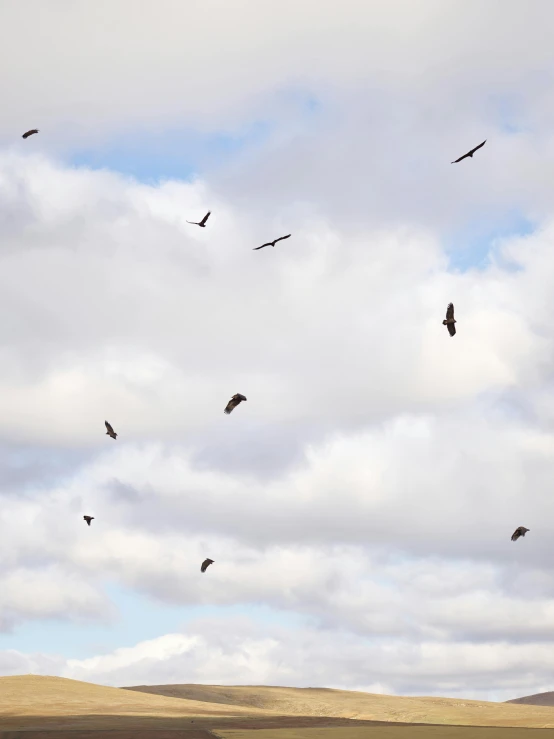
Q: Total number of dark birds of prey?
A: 10